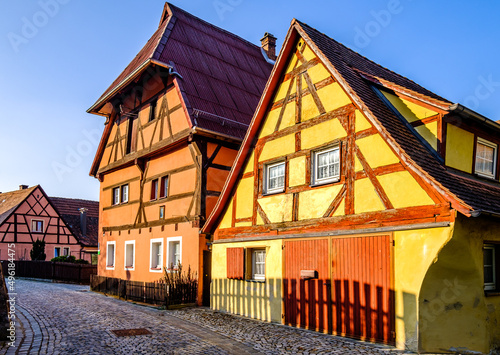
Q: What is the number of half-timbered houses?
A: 3